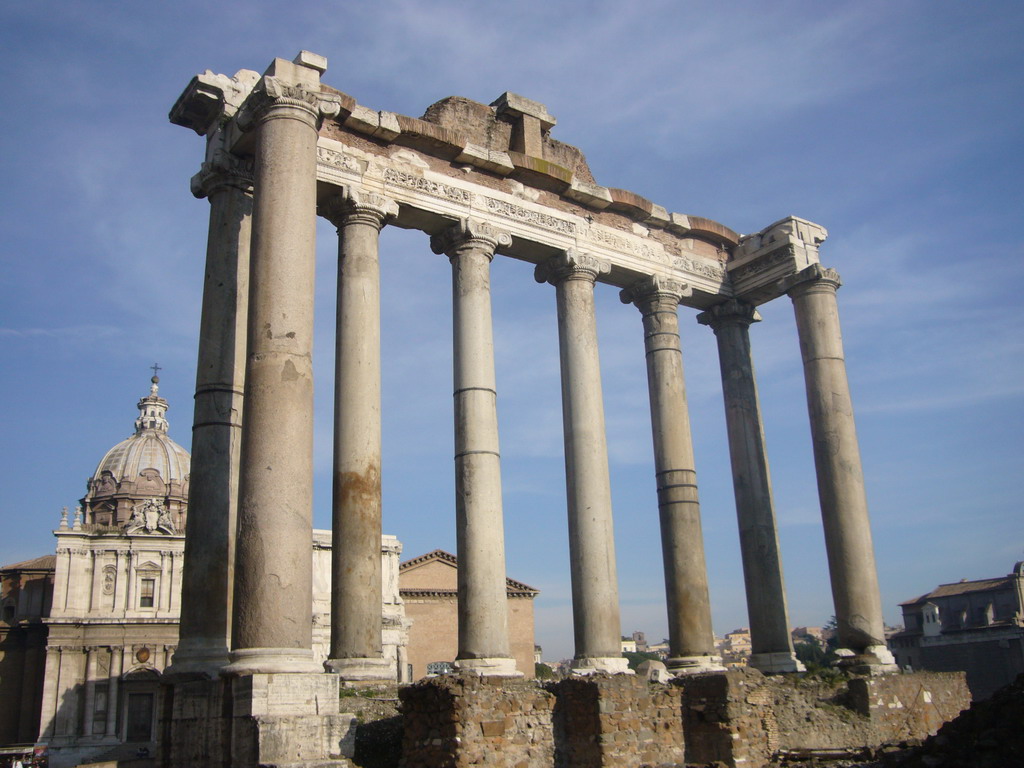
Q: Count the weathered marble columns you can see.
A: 8